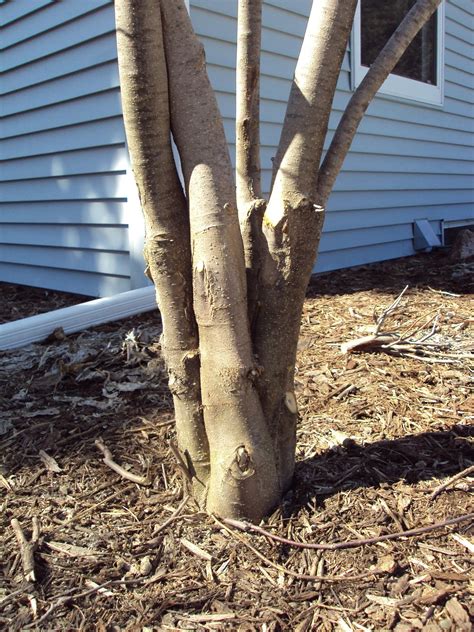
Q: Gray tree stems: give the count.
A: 5